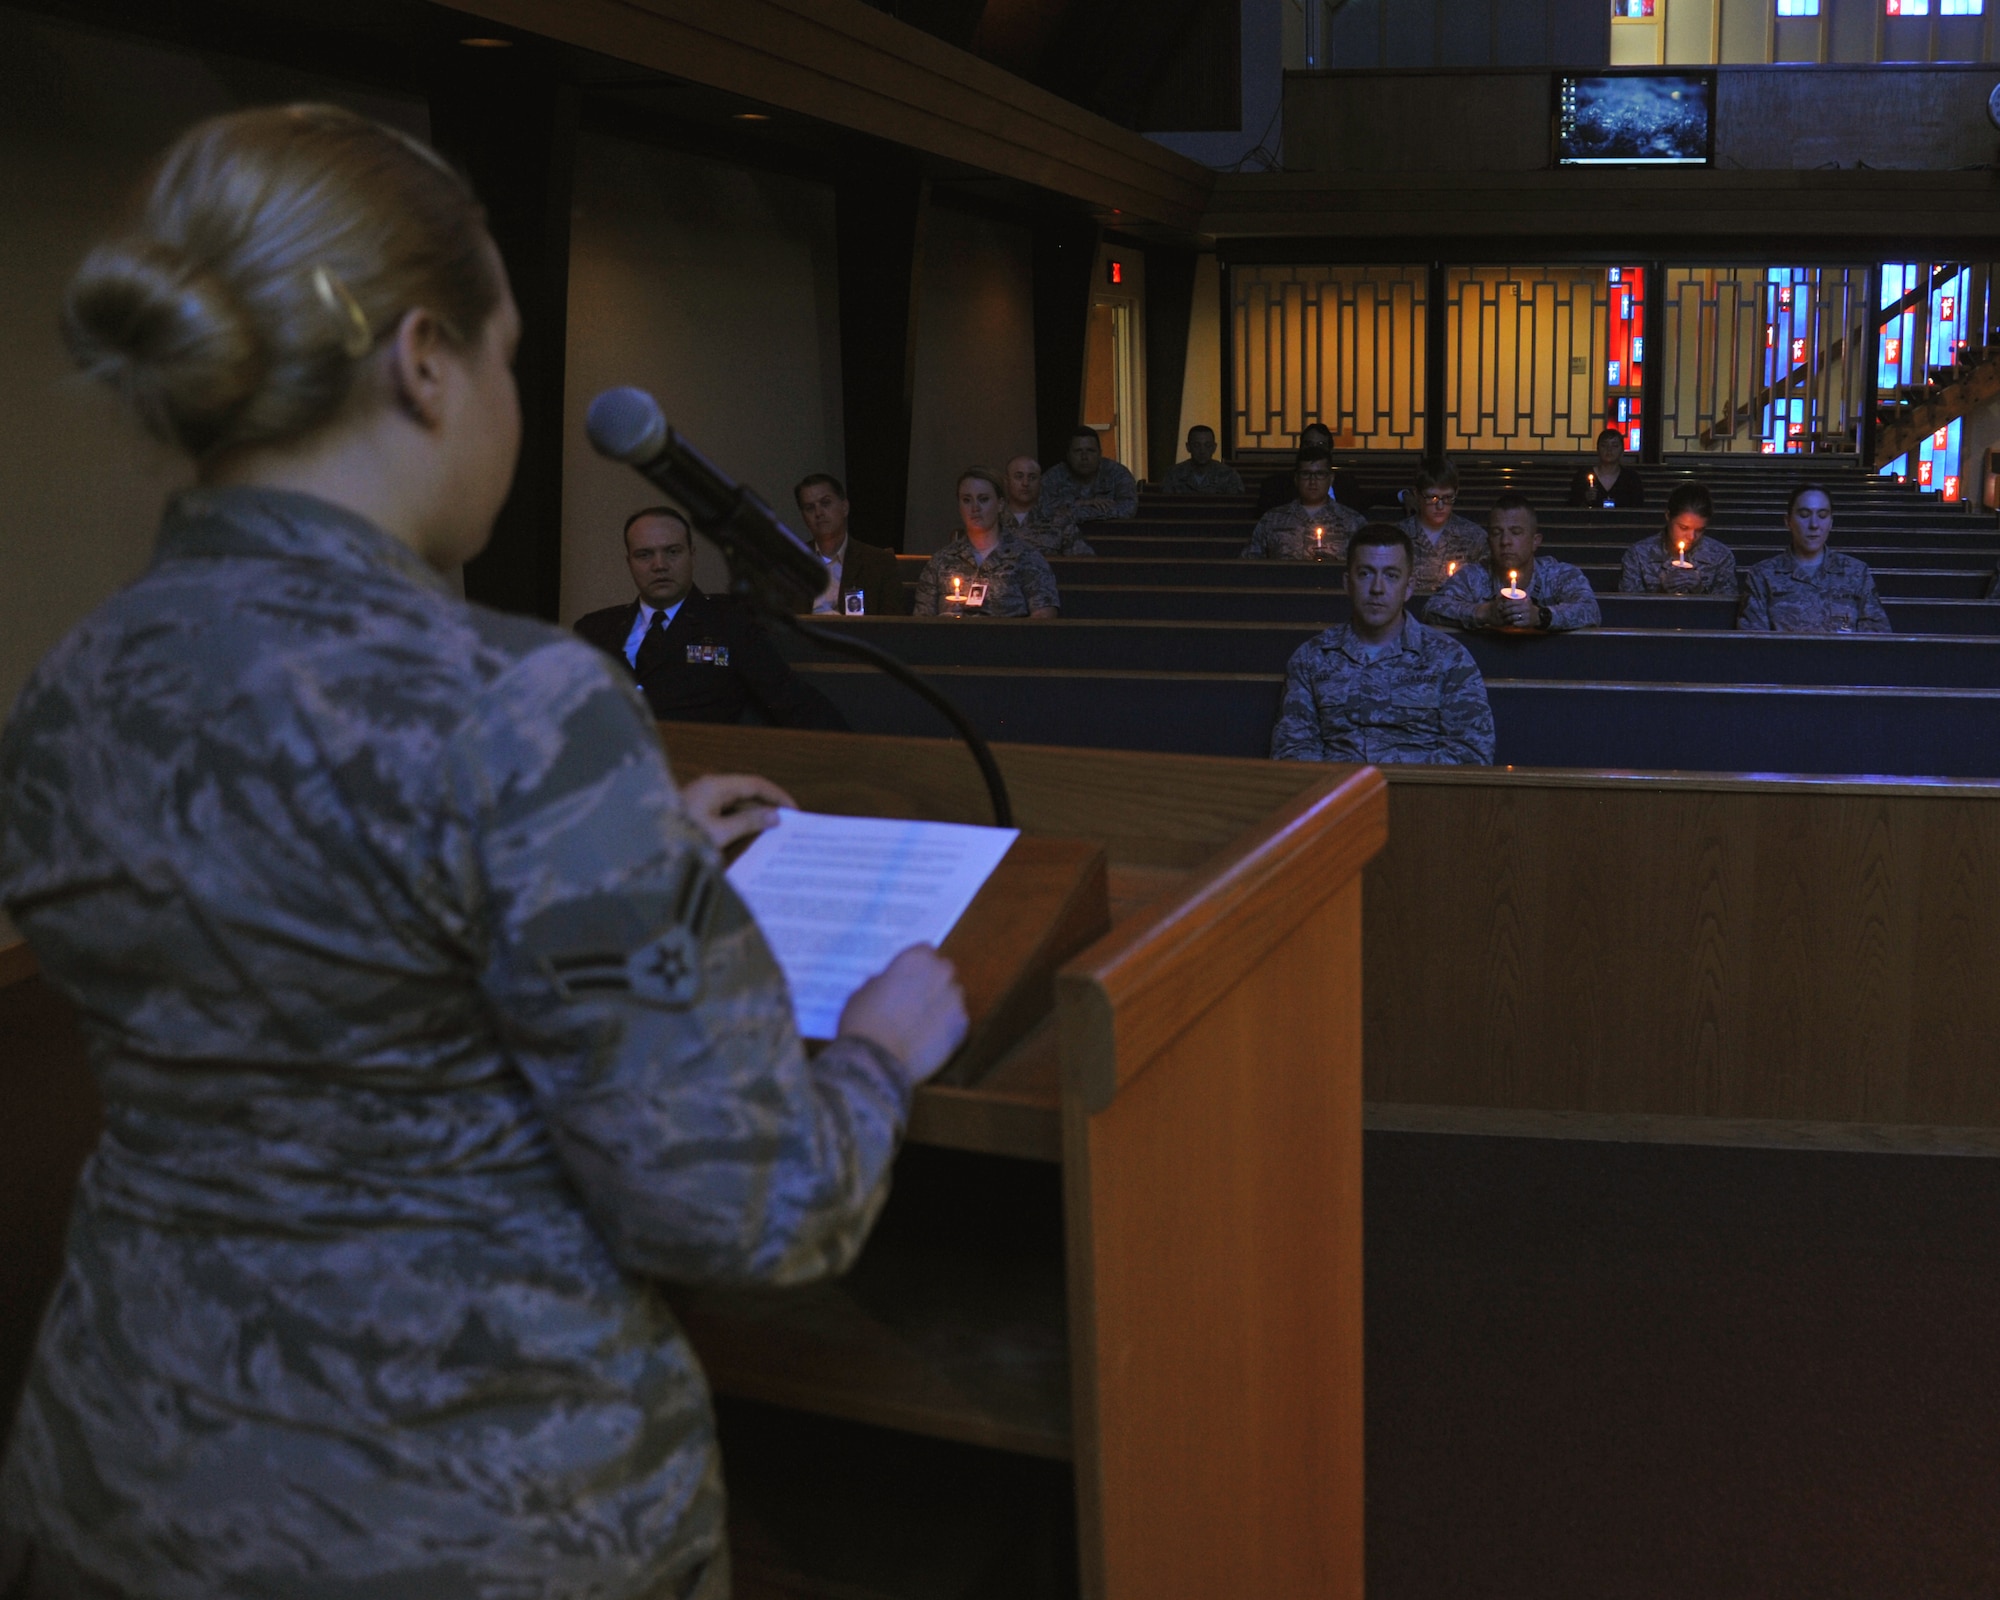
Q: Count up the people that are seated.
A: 14